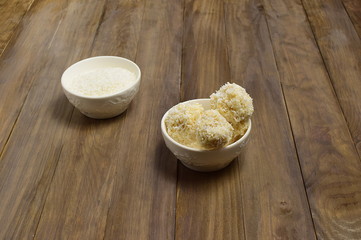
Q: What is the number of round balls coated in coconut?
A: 3